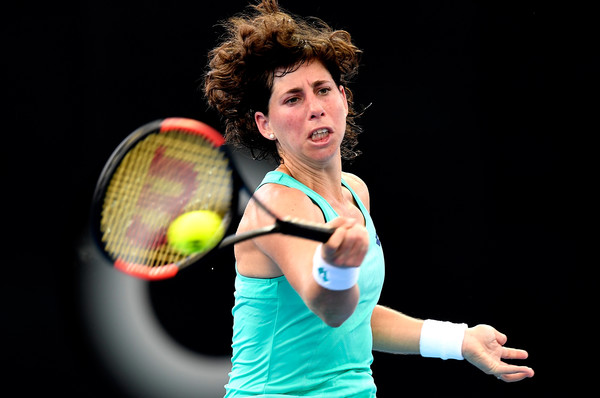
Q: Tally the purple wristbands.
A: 0